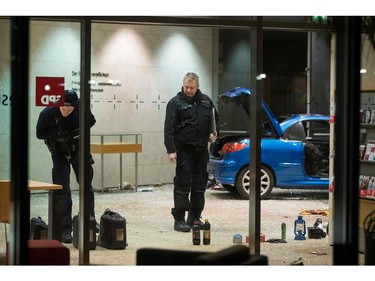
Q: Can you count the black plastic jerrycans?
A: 3